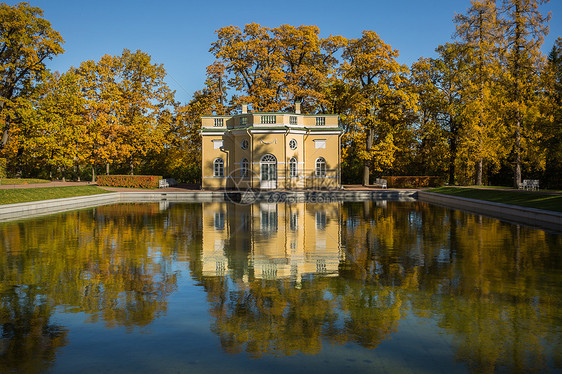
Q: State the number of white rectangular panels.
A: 2